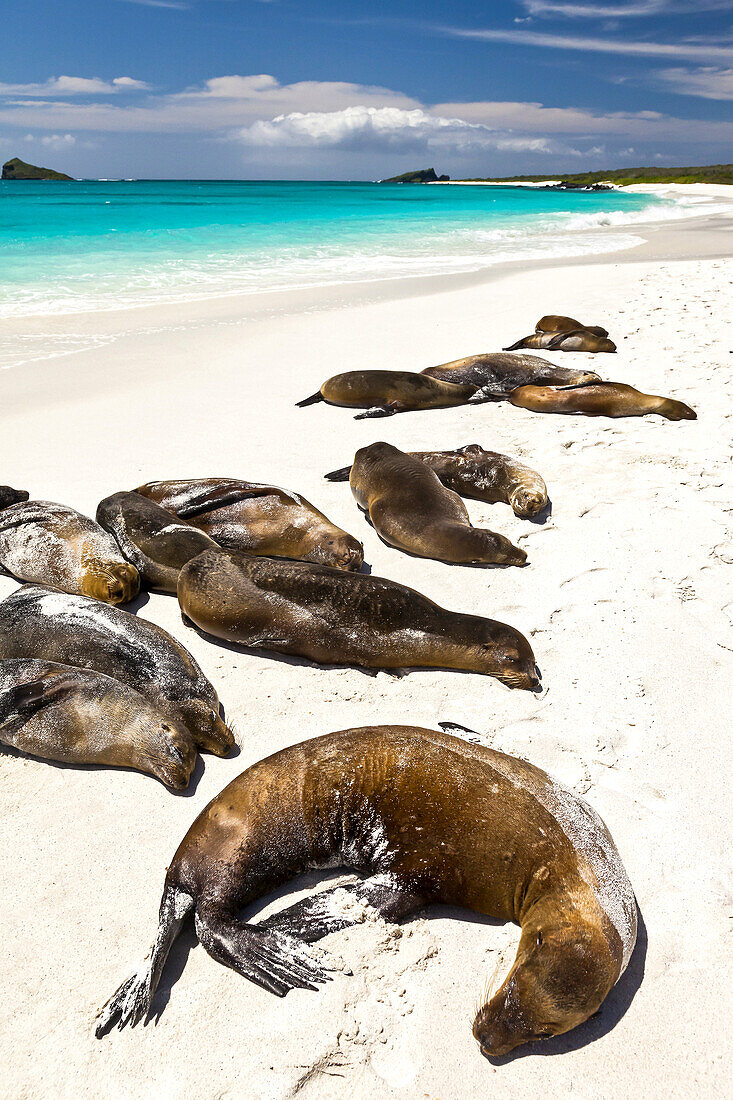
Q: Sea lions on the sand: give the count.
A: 15